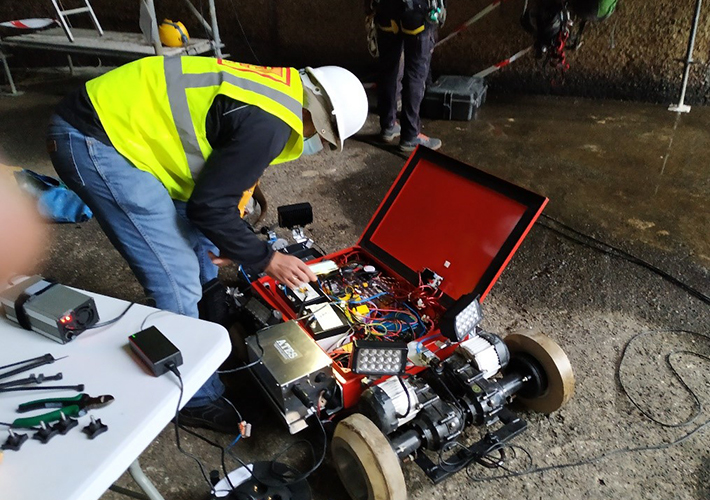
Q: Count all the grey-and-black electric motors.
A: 2